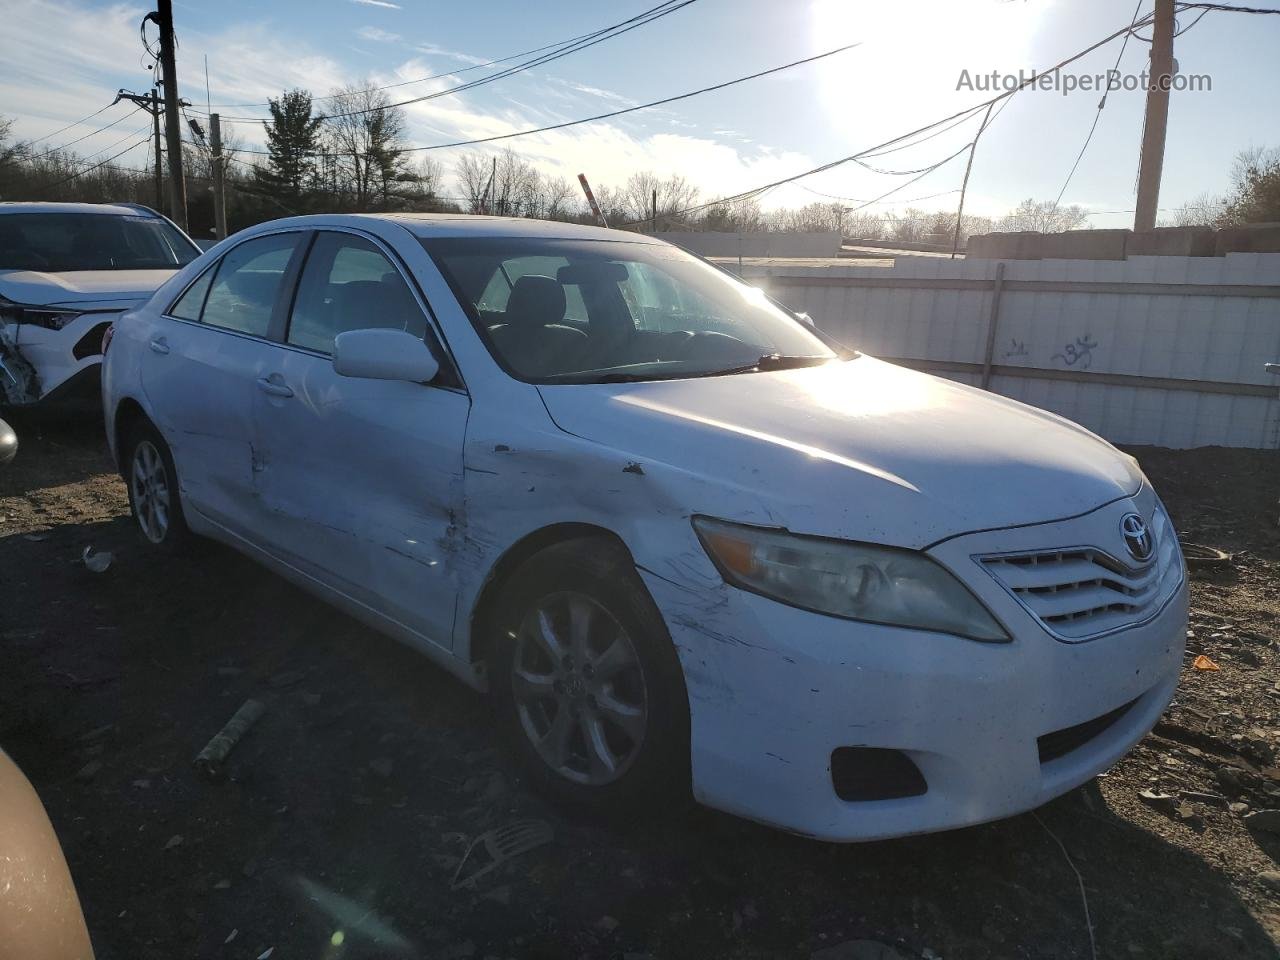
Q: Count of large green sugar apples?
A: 0